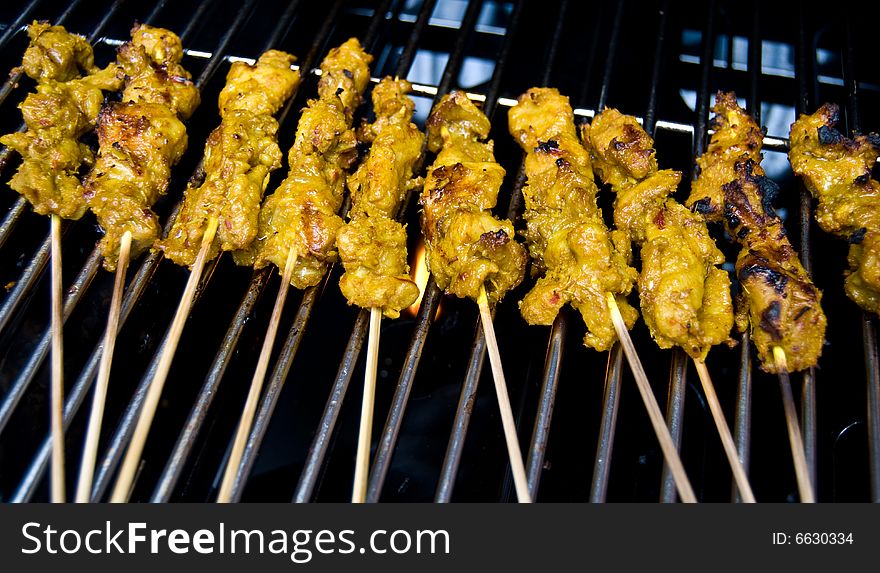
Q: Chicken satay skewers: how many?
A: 10